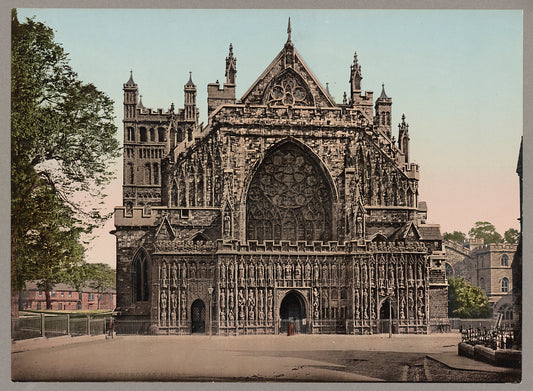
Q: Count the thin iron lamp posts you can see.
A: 2